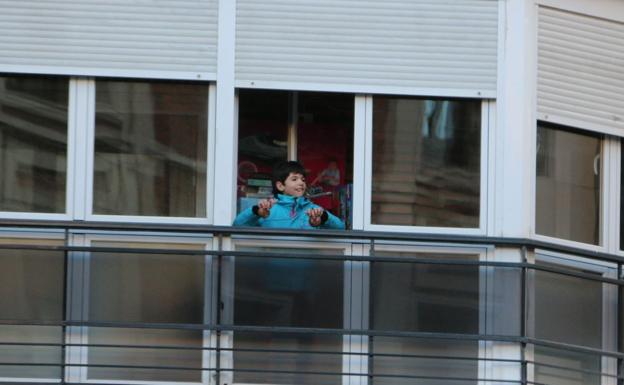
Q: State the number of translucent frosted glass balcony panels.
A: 5